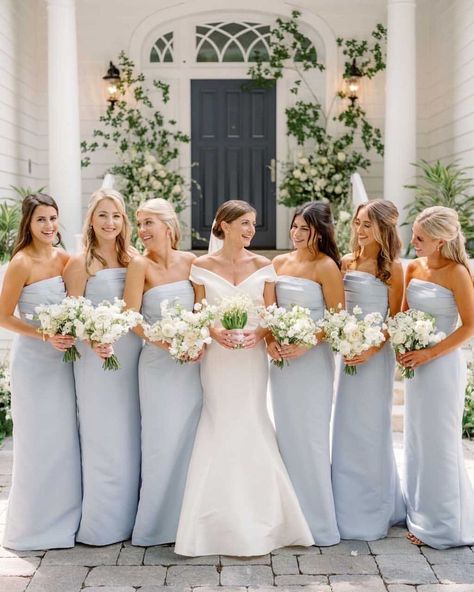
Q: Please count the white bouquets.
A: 7